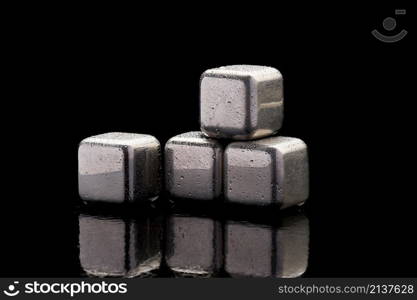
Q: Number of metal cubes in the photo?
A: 4